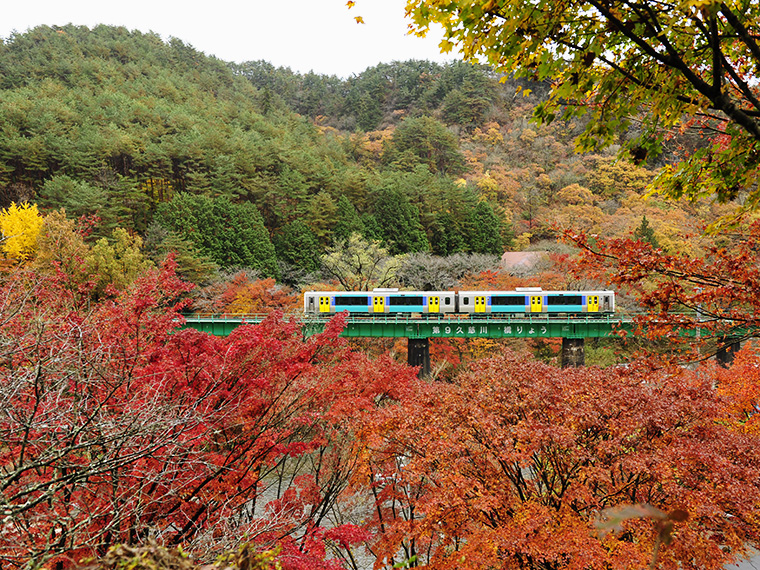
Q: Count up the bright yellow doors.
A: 6